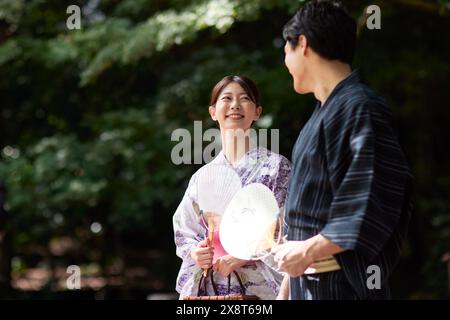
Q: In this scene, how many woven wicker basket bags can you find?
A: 1